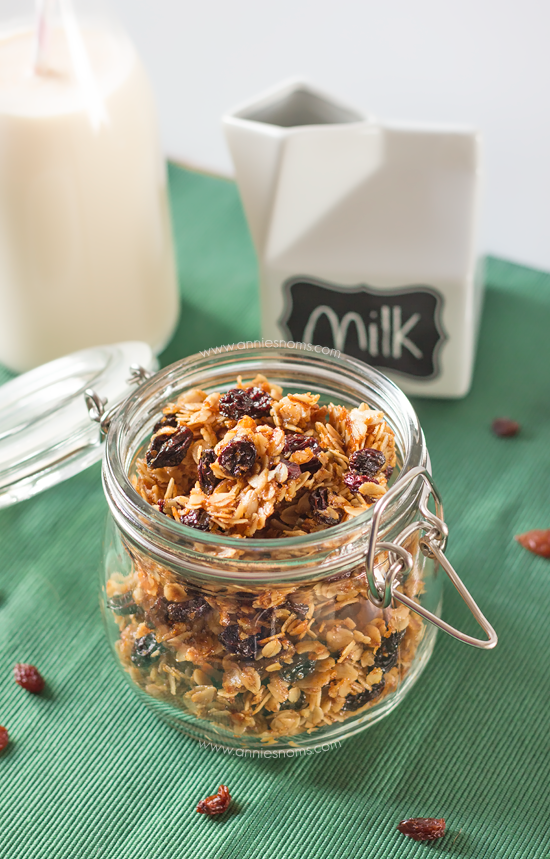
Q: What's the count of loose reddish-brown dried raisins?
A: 6